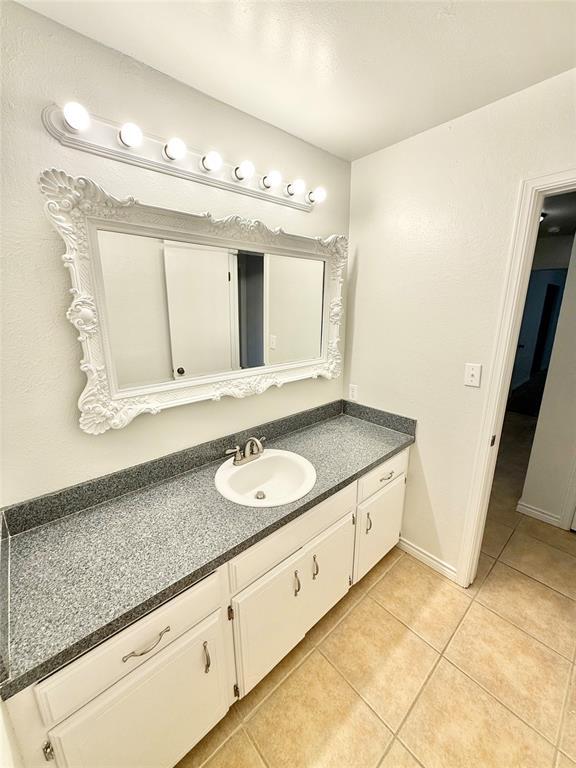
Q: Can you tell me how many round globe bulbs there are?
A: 8